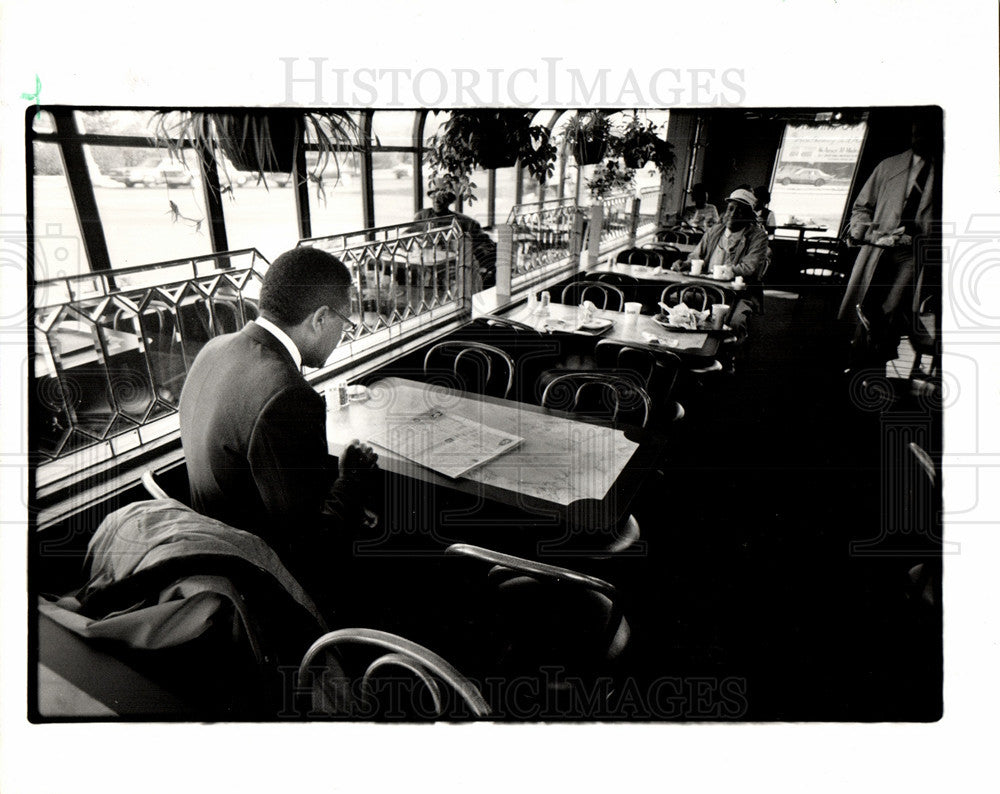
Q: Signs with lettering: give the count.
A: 1